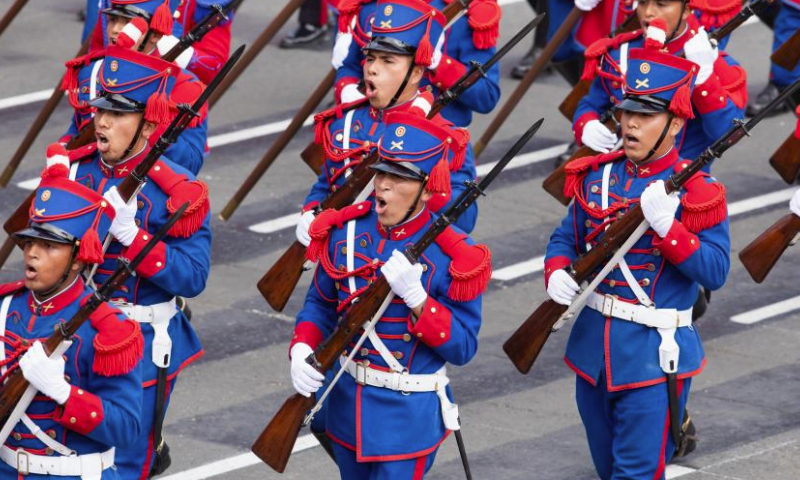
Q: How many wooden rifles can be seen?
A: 12